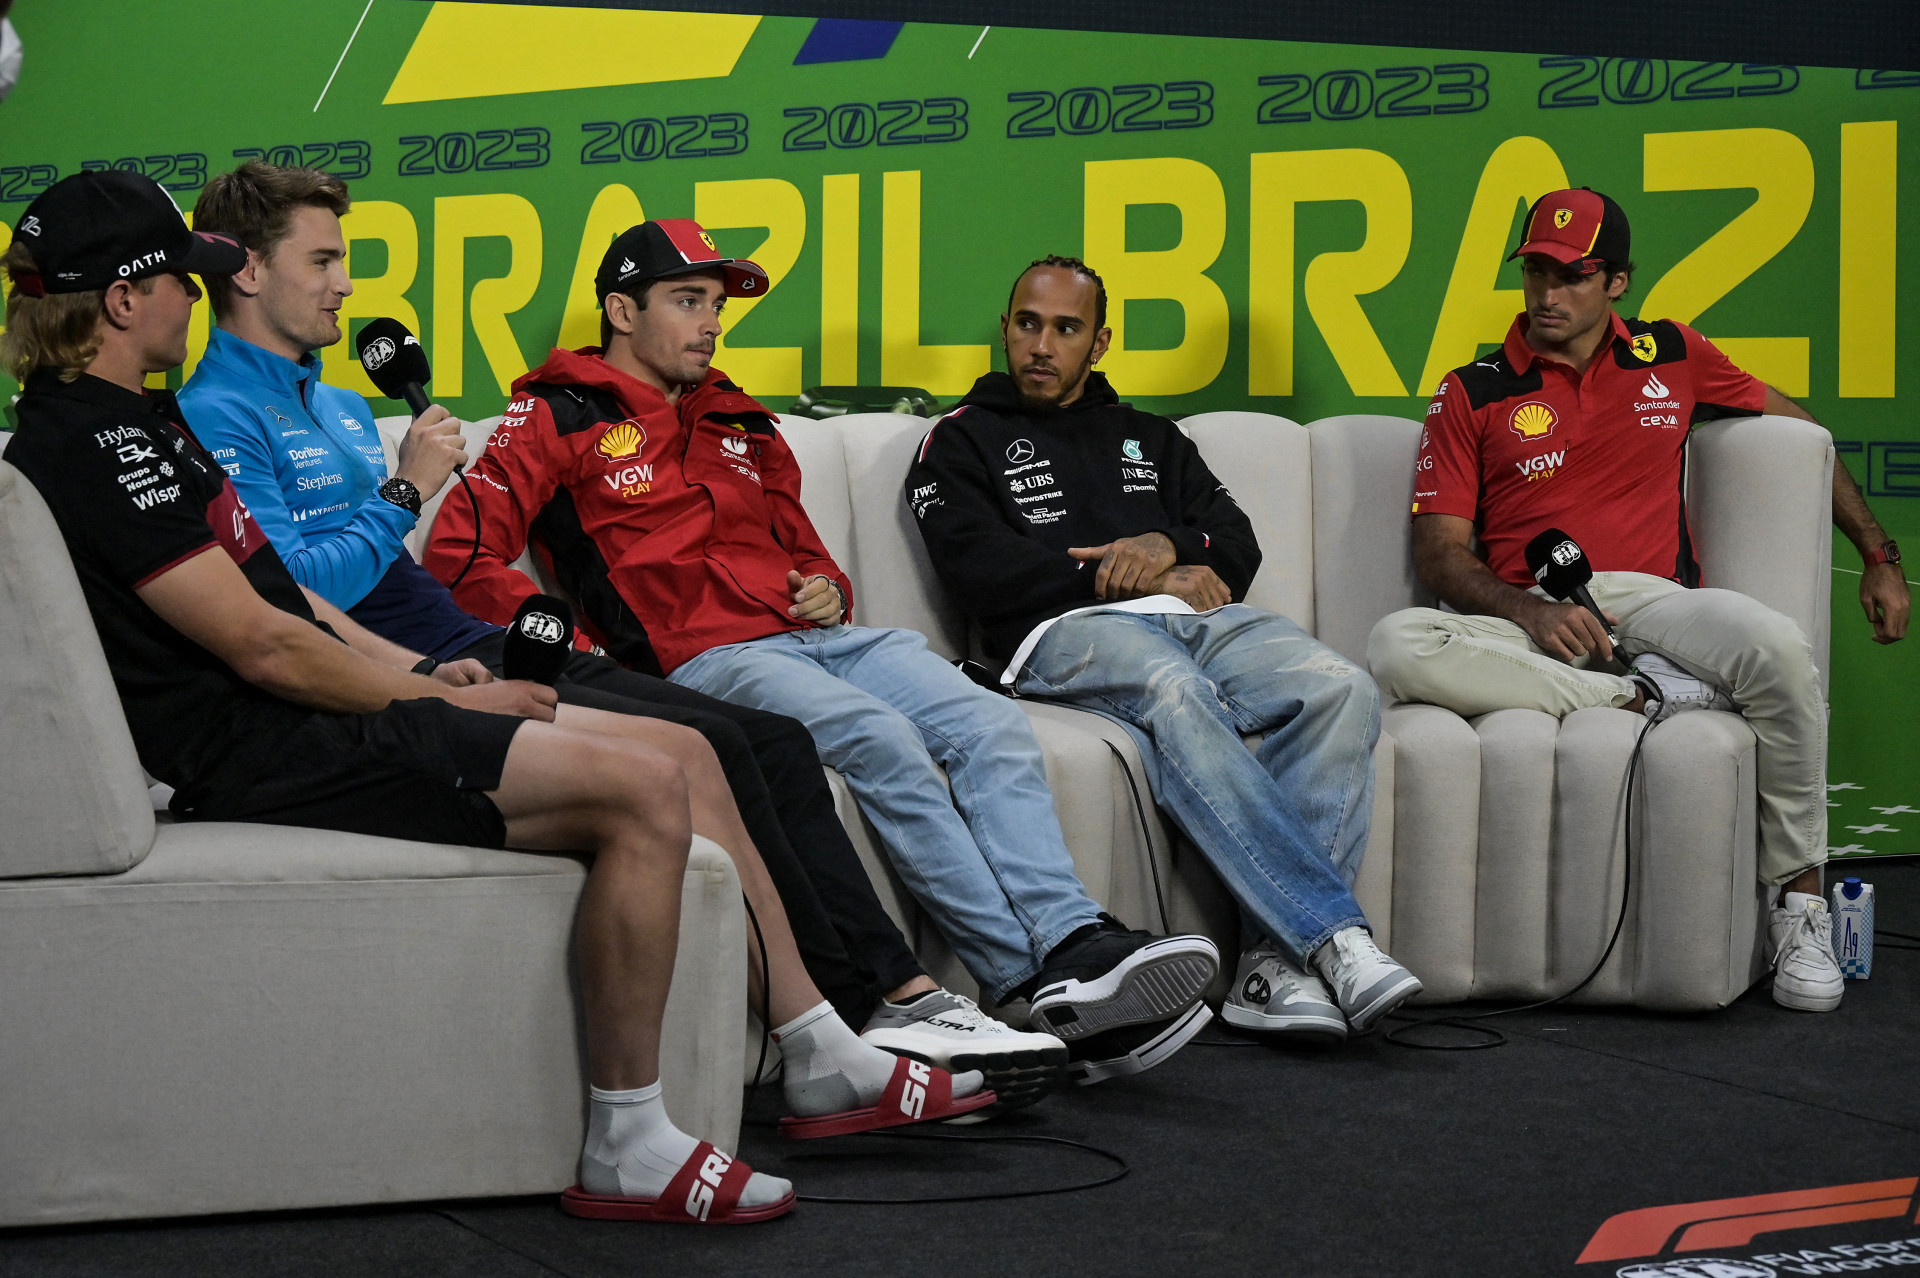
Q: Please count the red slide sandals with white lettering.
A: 2